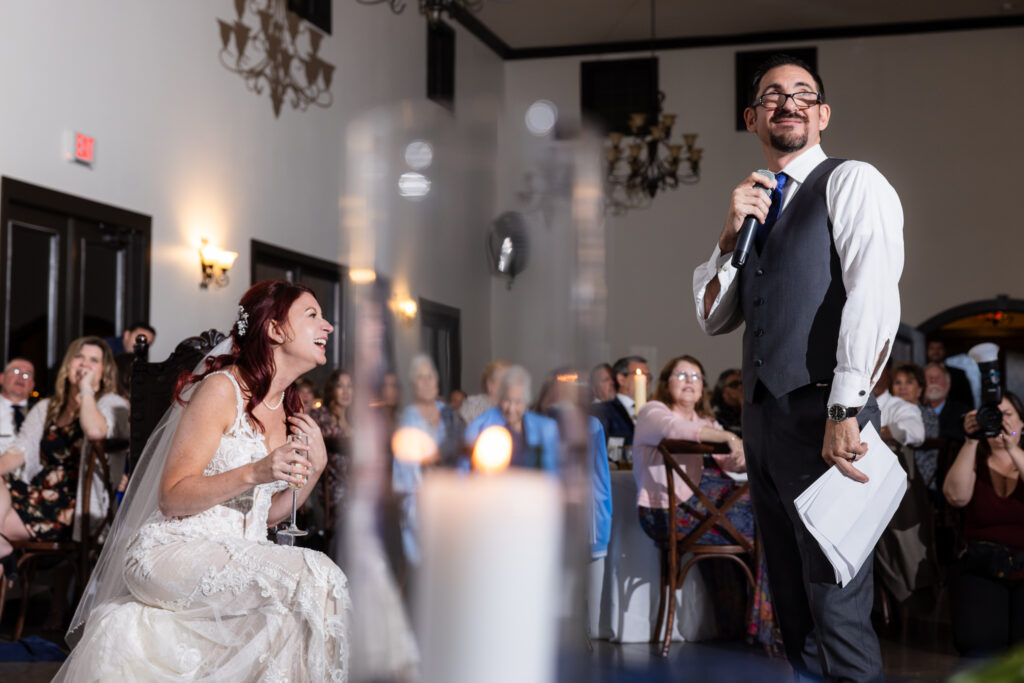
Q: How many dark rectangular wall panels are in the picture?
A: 4